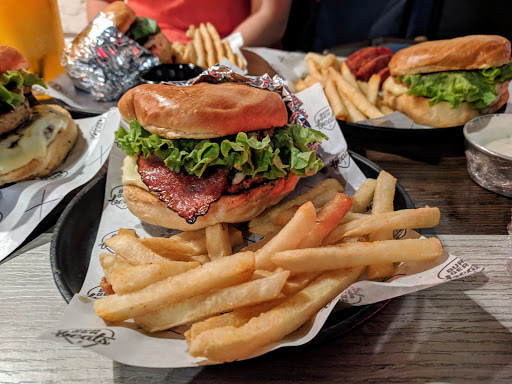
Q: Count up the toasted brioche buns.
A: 4